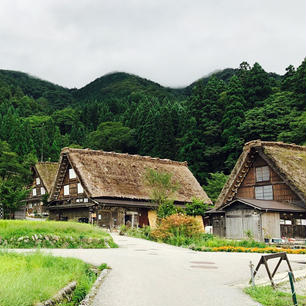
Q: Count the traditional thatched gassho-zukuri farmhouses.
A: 3